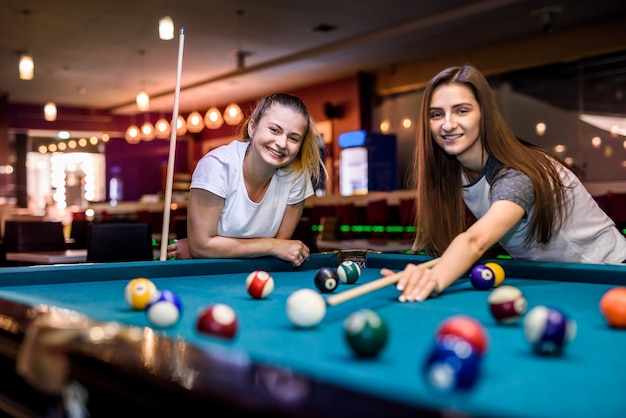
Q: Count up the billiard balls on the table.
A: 15